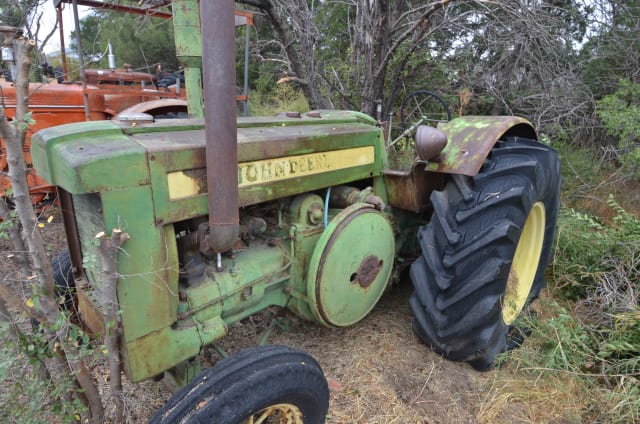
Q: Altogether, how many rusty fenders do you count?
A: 1